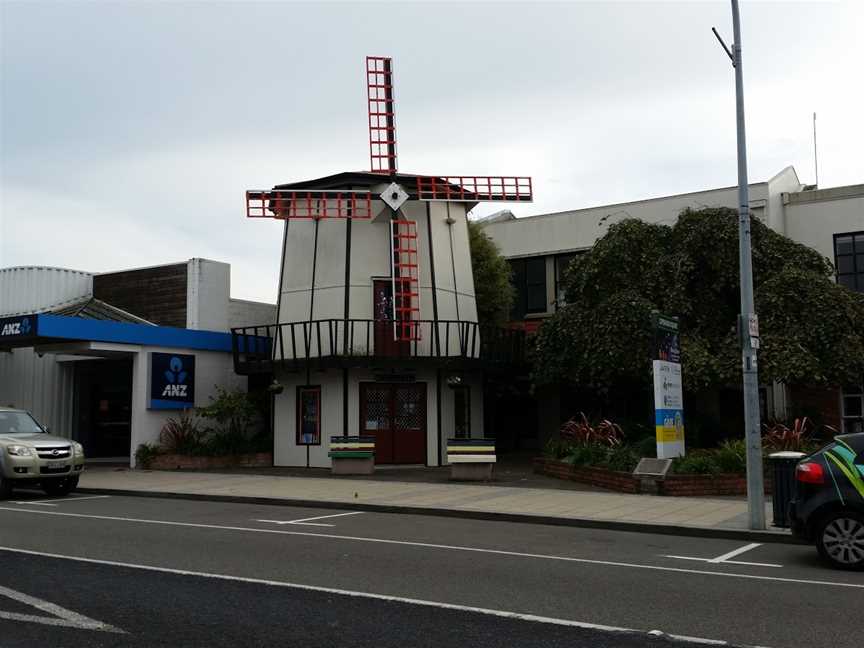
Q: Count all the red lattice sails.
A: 4